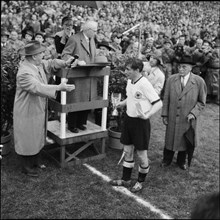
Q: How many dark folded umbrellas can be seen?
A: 1